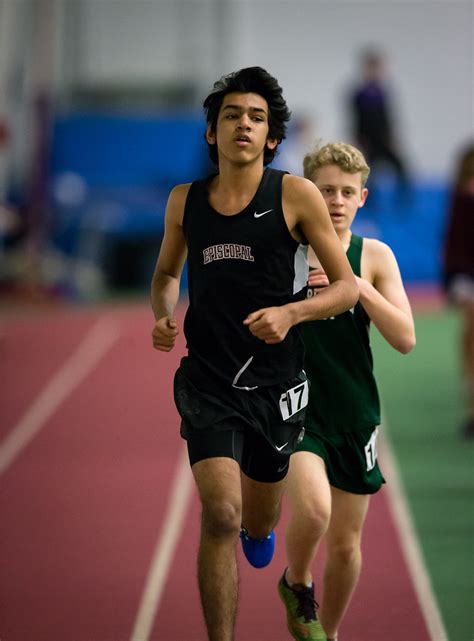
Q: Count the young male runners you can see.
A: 2